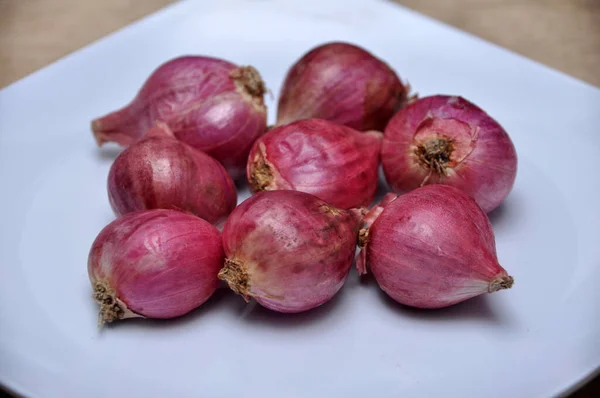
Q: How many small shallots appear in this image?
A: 8